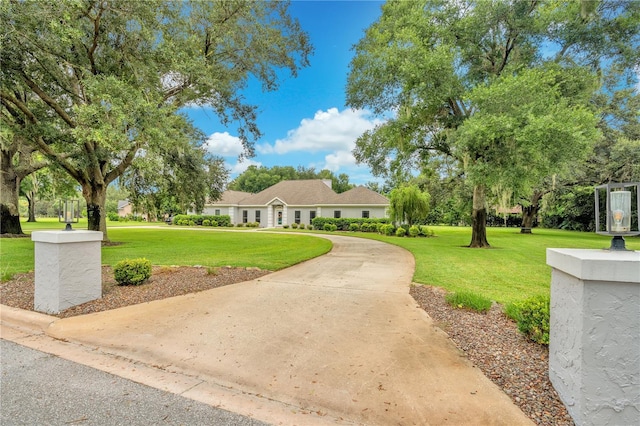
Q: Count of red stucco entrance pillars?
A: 0